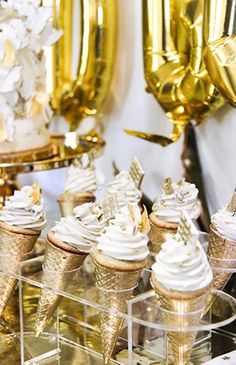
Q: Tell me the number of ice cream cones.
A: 8